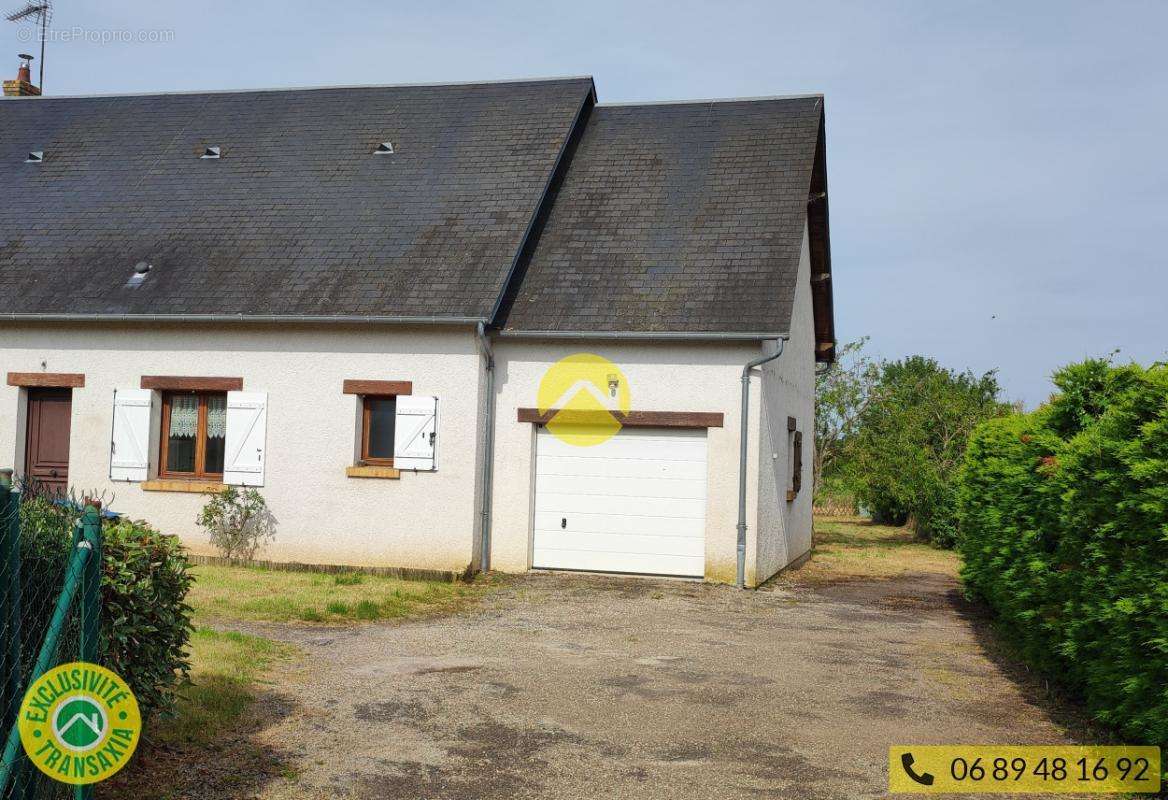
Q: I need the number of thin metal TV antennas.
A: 1